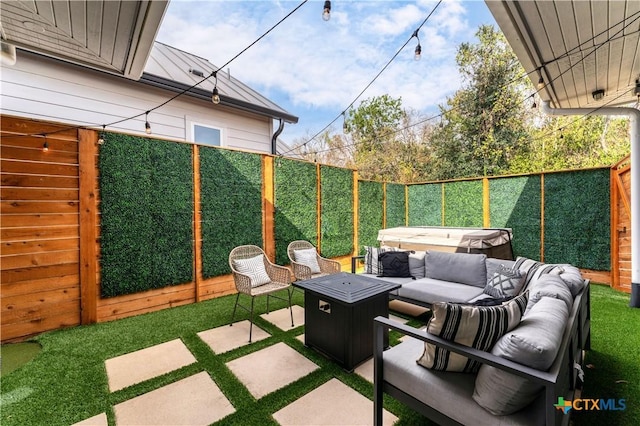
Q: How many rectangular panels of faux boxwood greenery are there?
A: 10